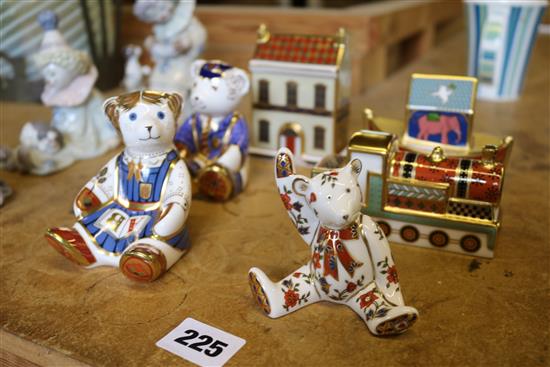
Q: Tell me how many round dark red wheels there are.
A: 4